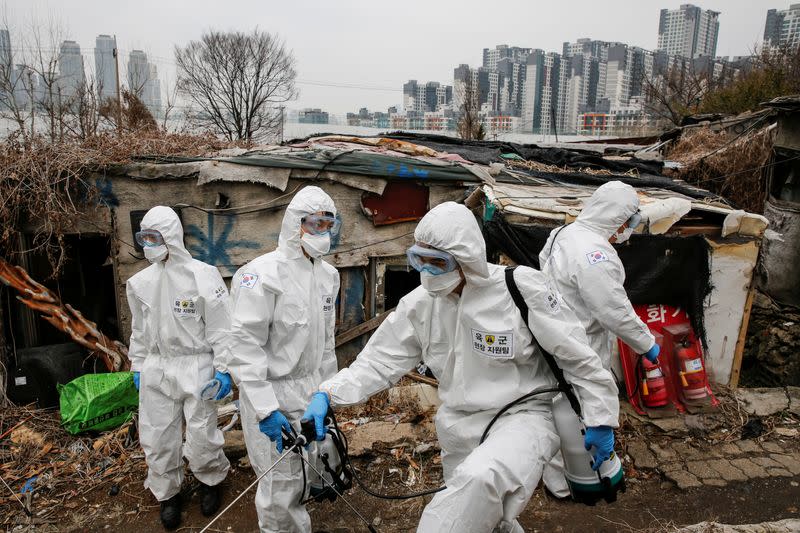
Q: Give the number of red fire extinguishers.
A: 2